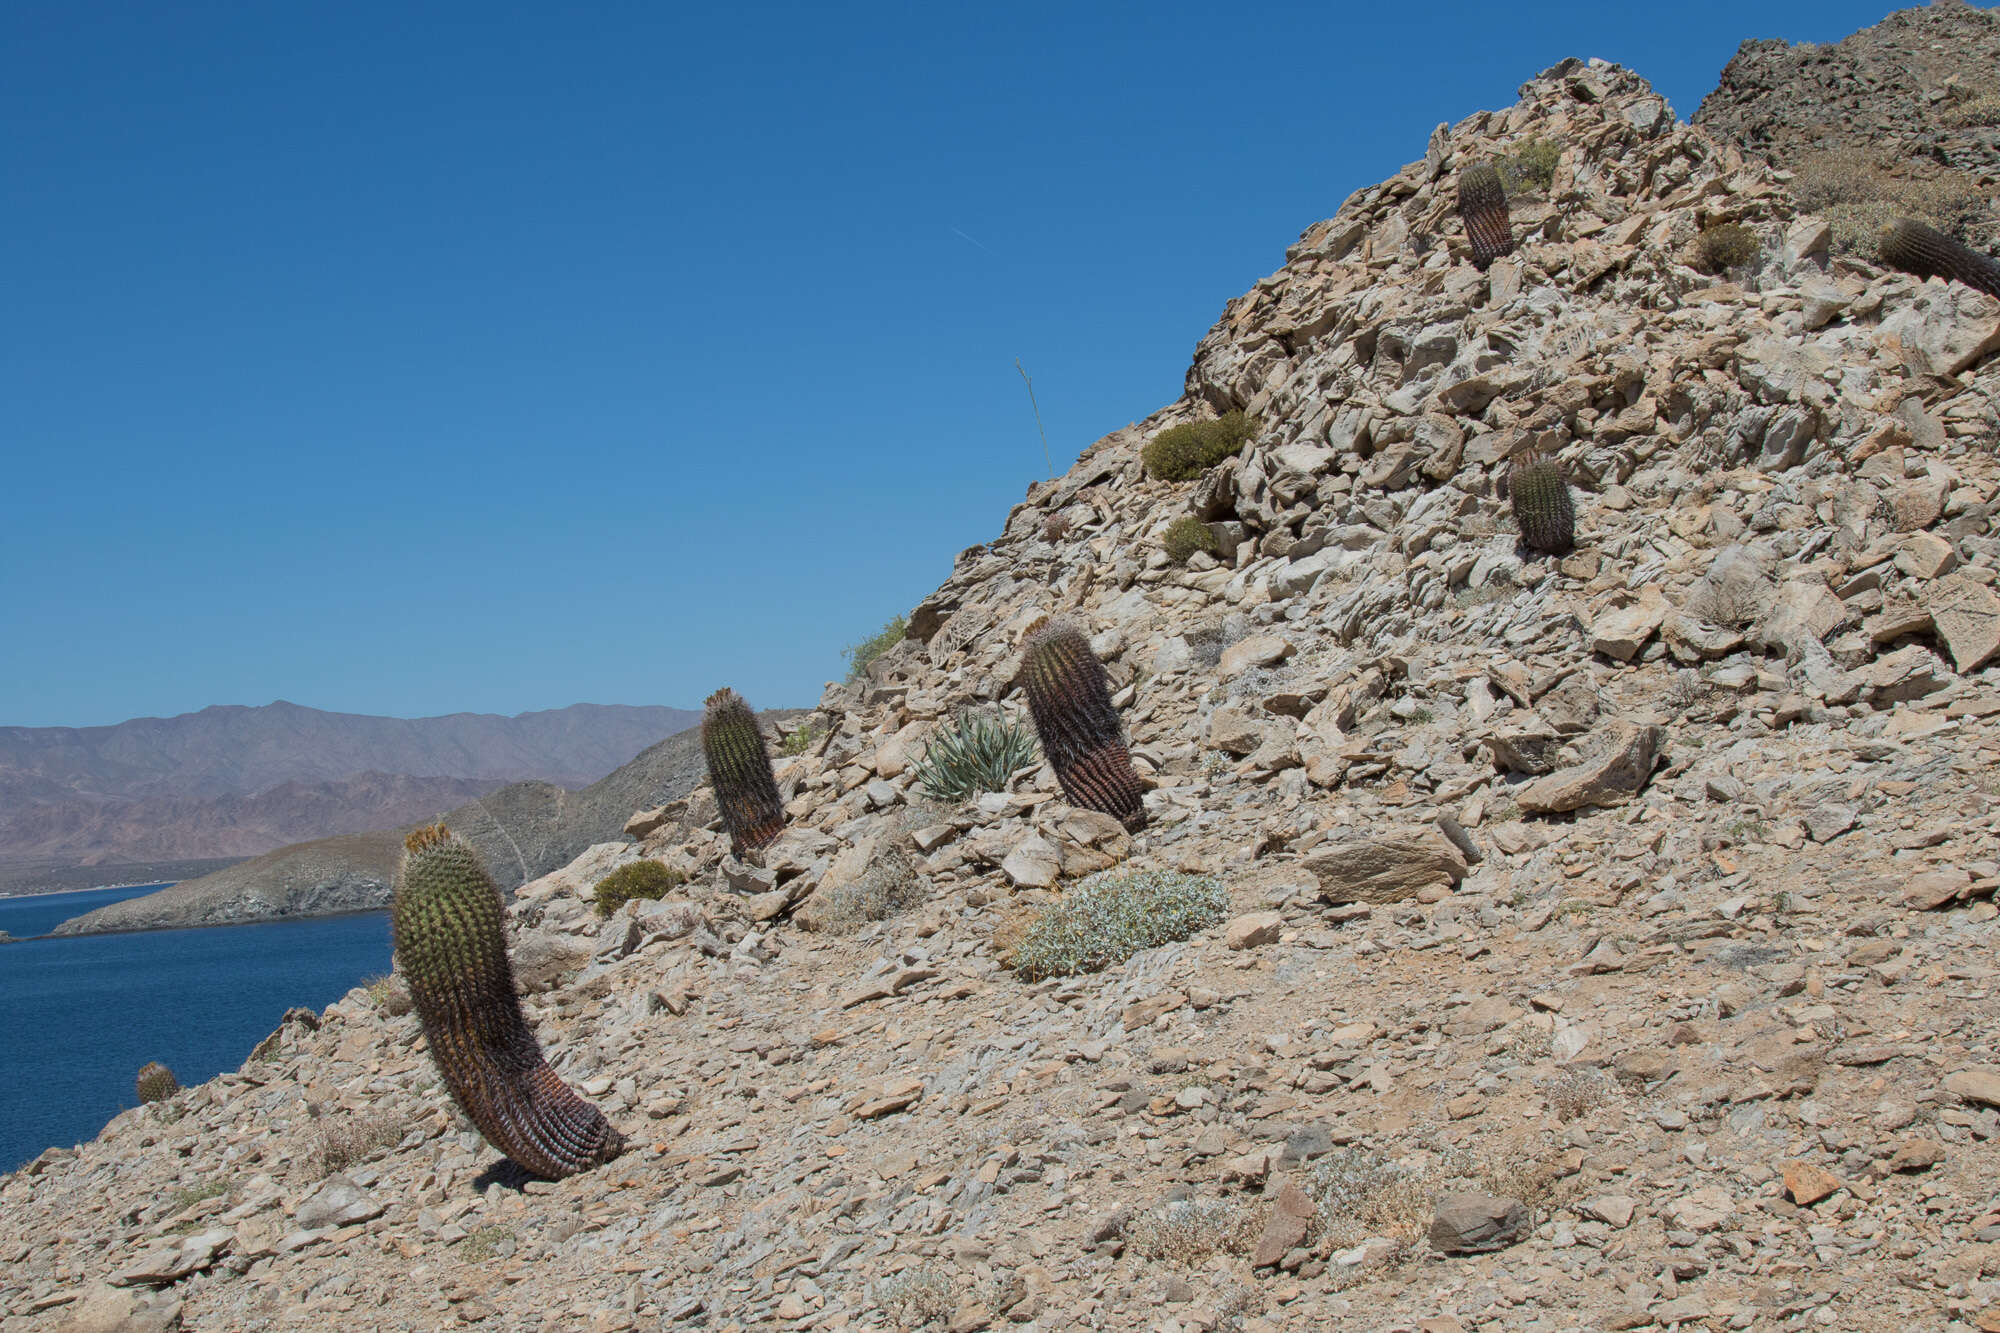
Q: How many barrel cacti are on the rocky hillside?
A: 7